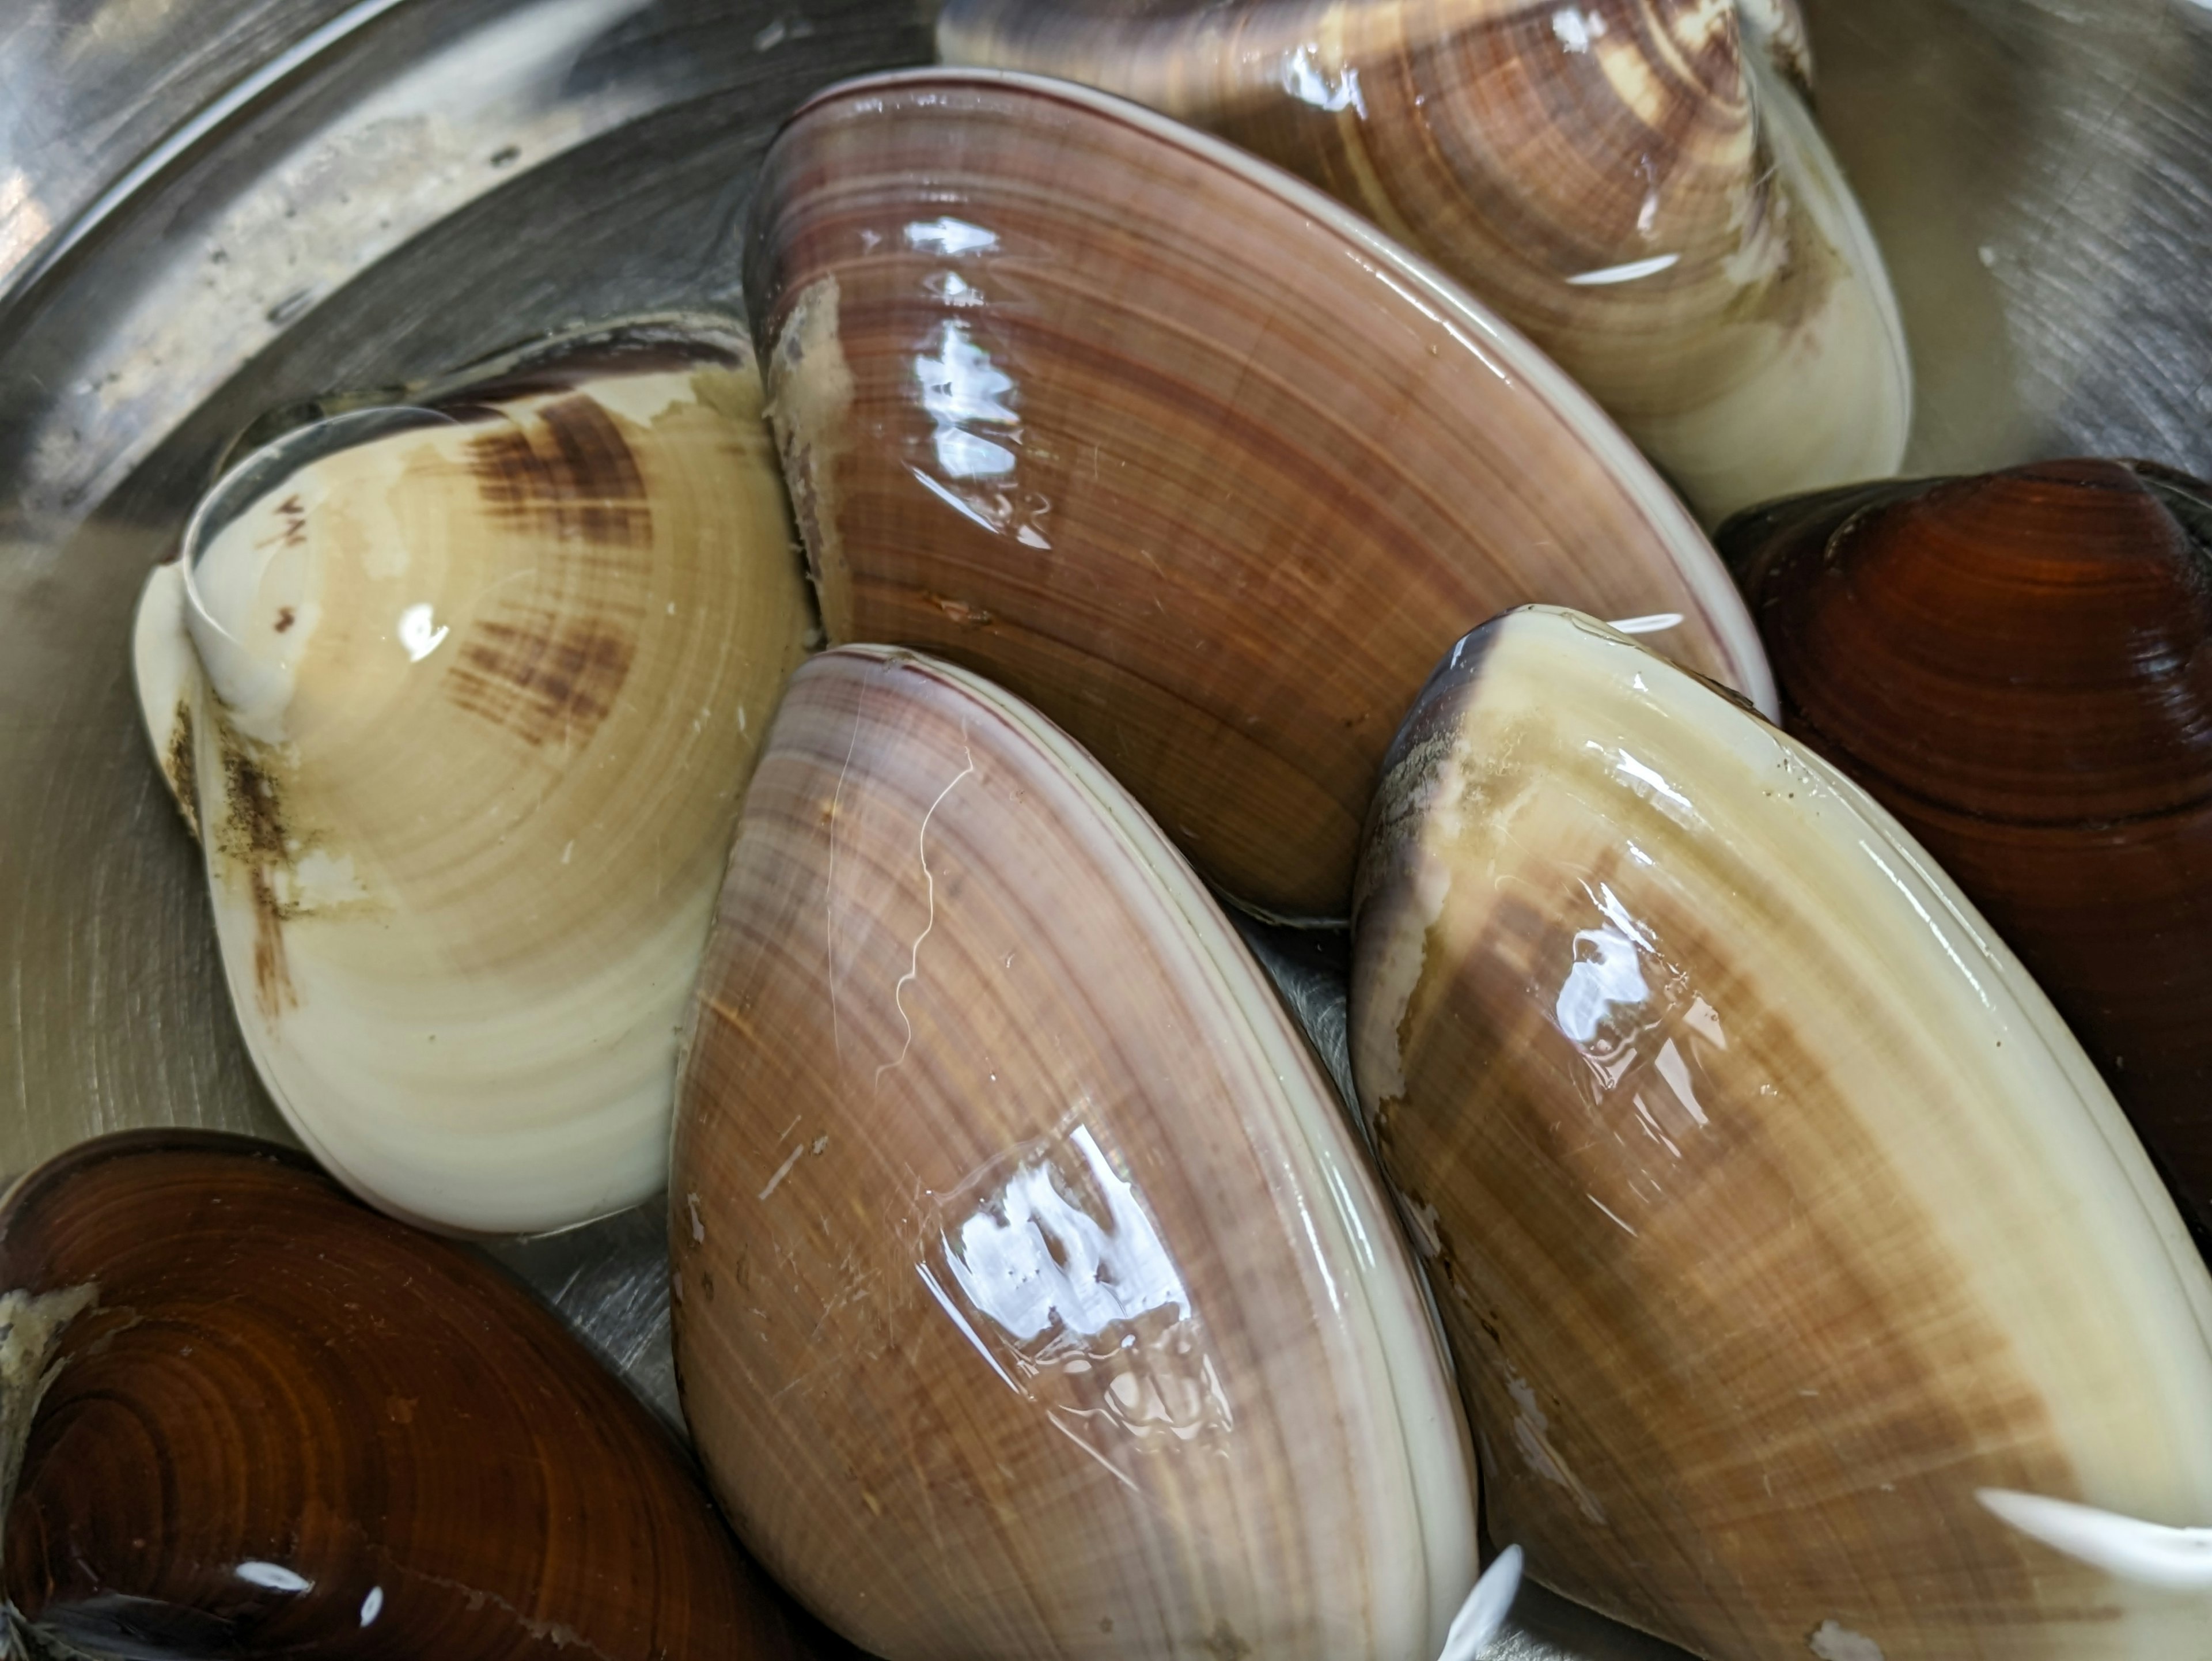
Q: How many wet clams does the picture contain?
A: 7